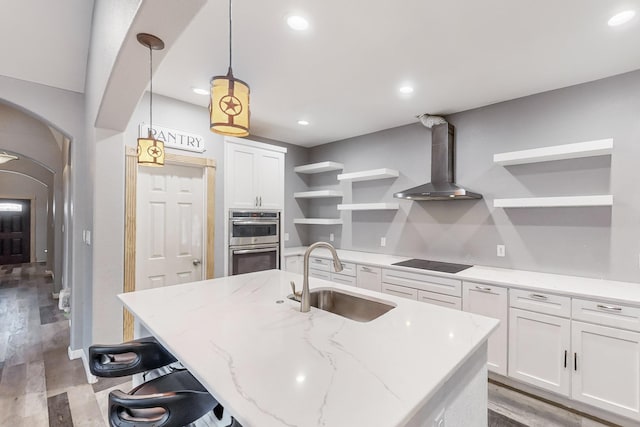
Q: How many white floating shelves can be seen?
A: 7